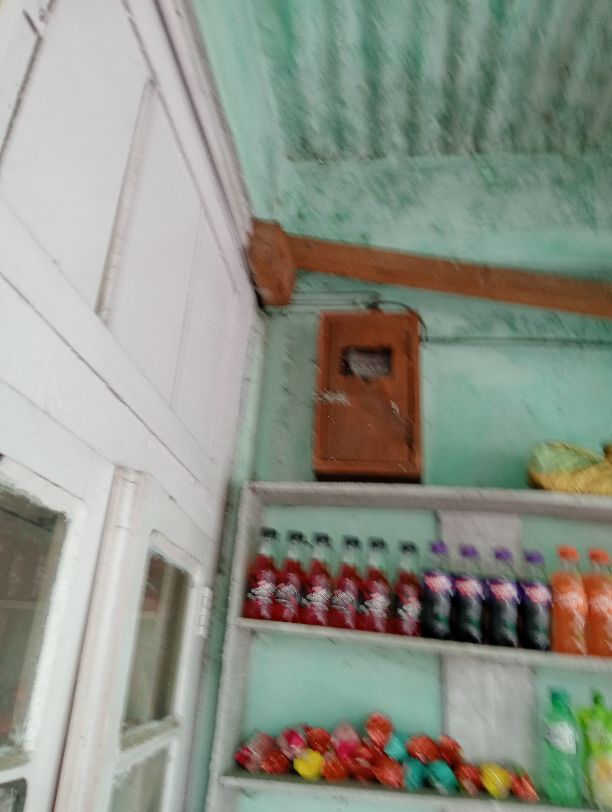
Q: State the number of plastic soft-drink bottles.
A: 14